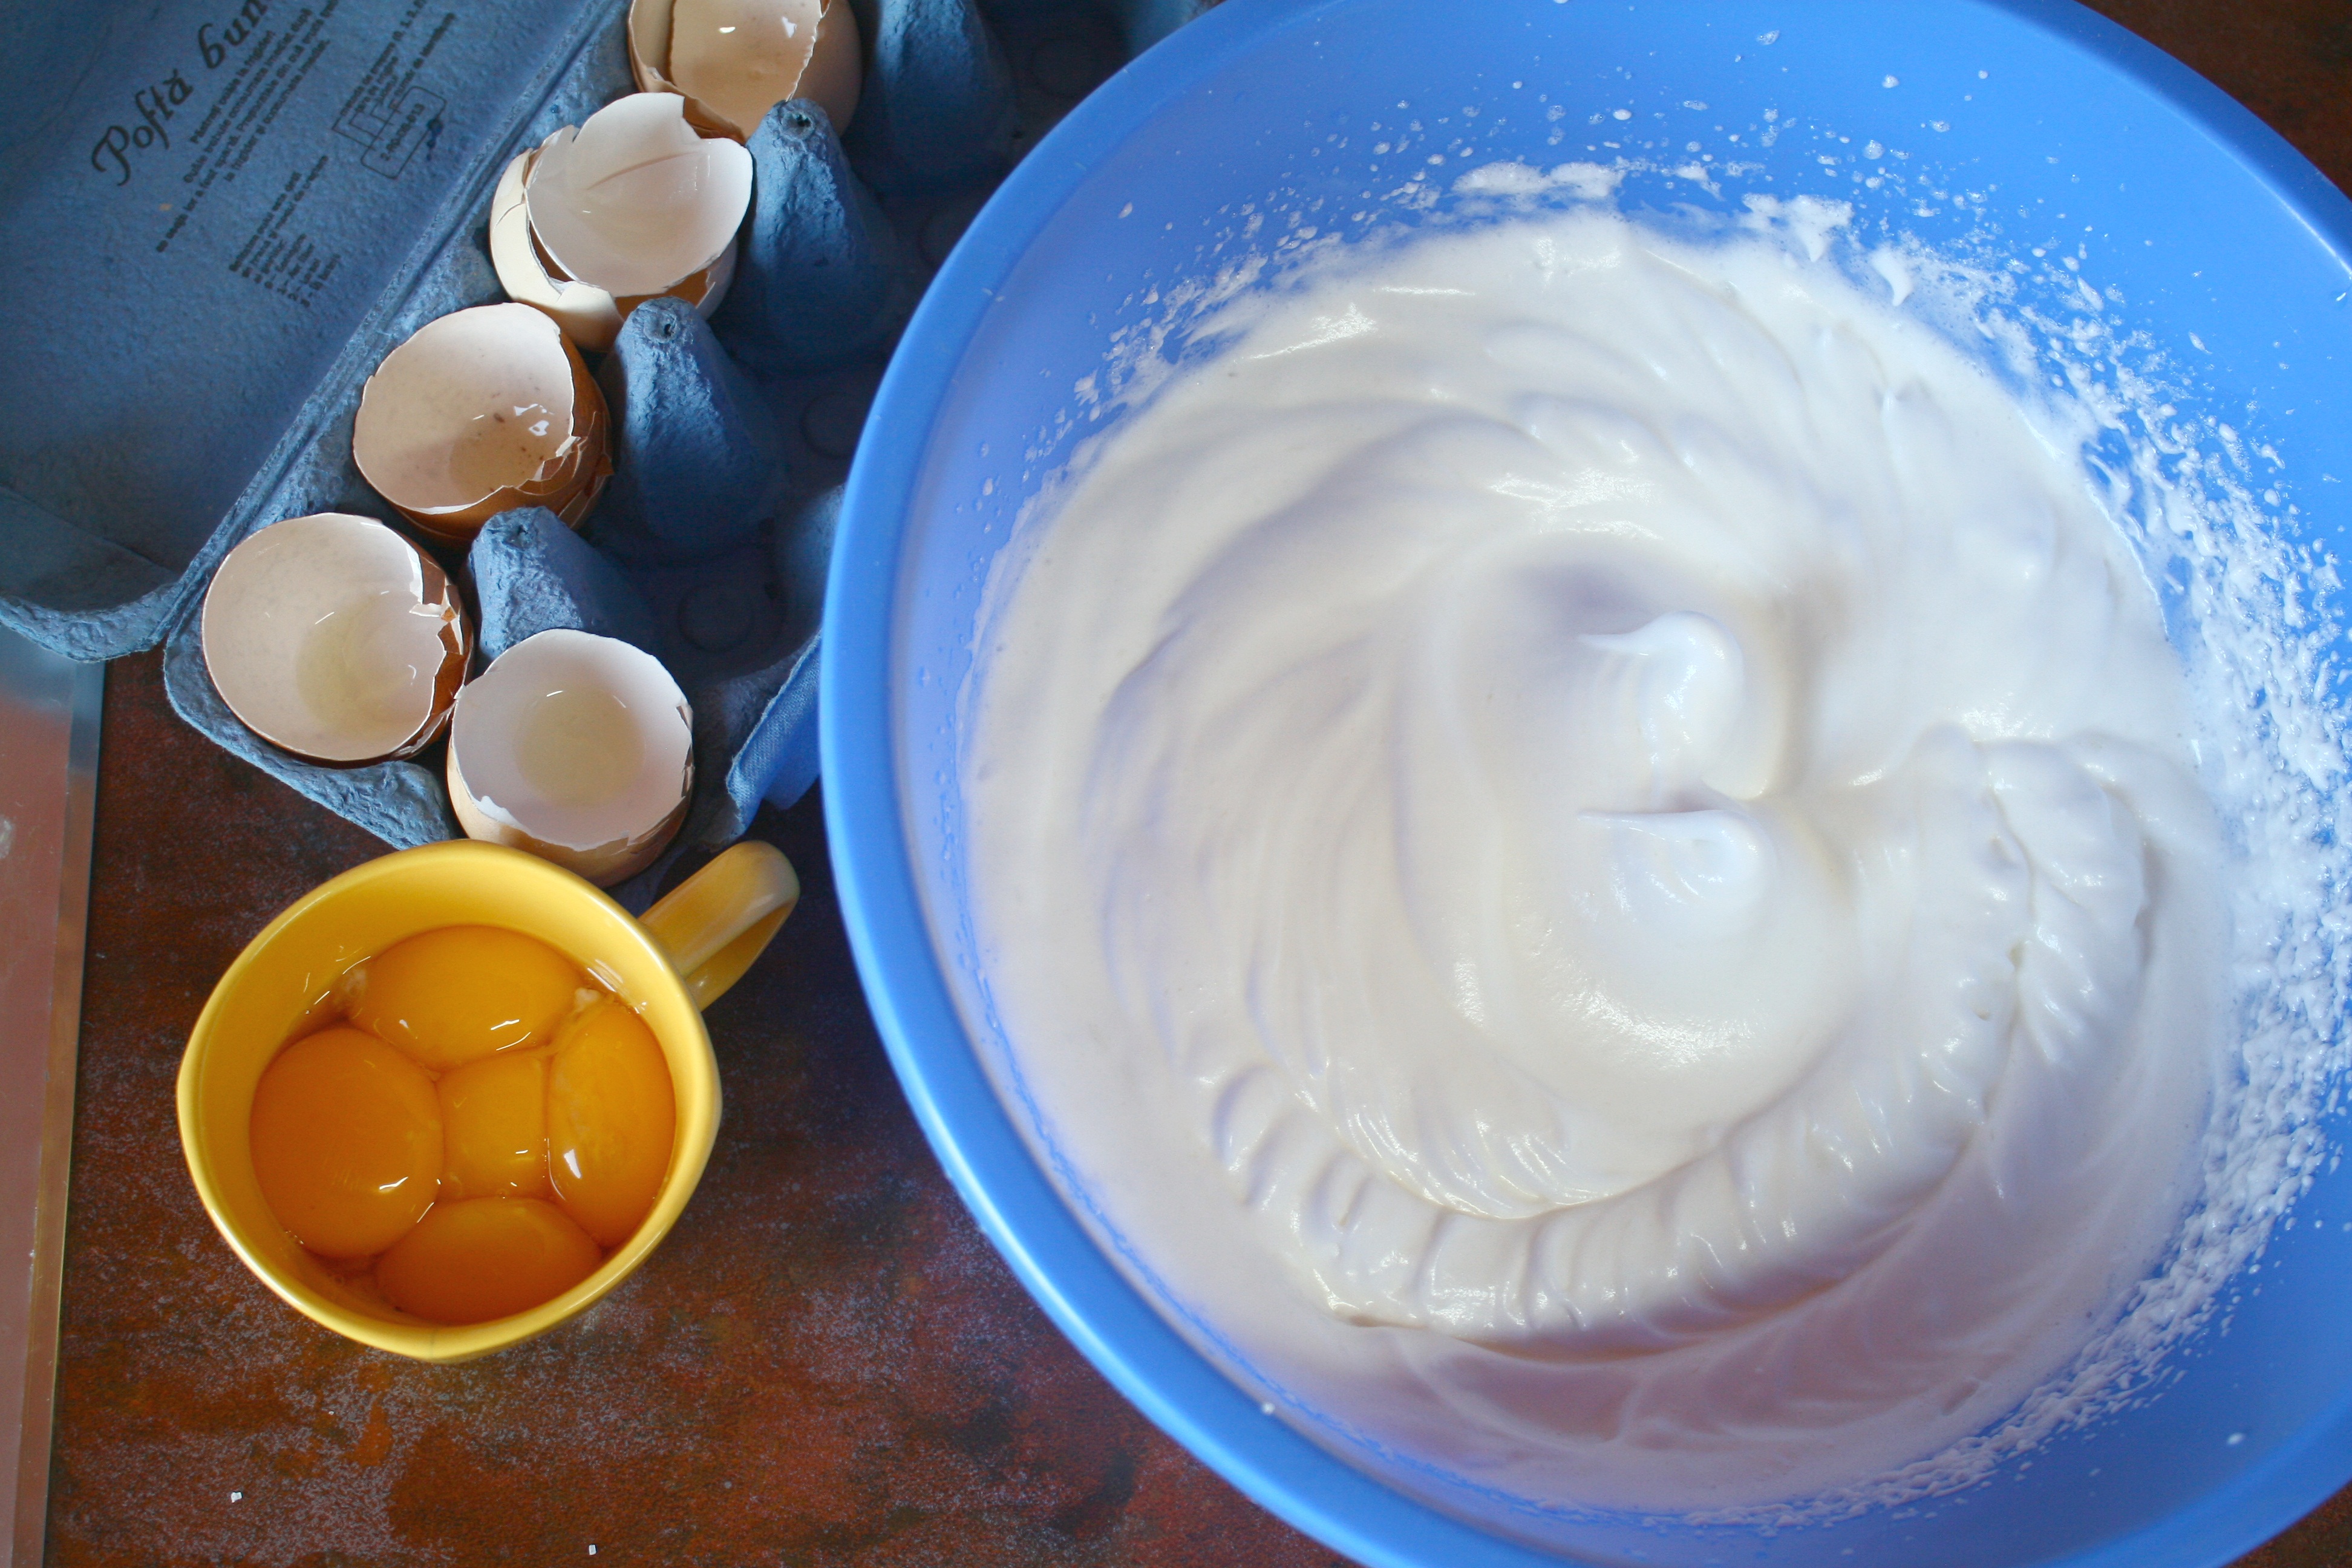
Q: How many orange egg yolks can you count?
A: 5